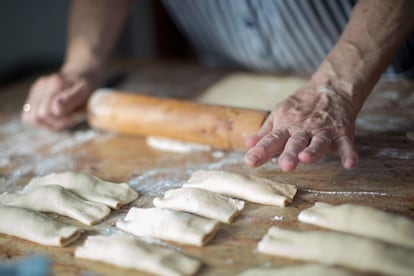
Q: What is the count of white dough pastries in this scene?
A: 10